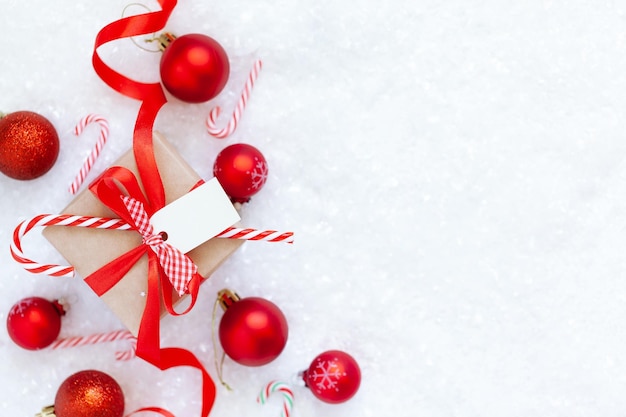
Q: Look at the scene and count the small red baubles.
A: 3